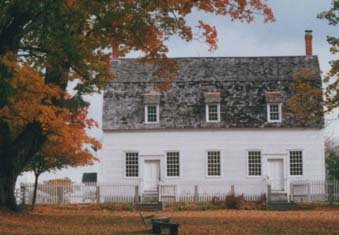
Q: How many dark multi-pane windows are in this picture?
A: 8